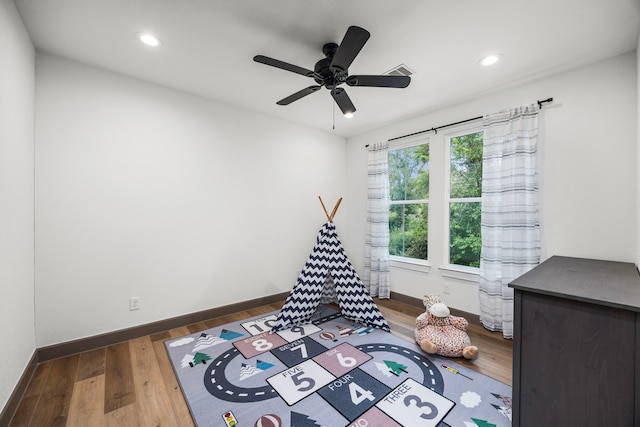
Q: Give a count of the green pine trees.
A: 3